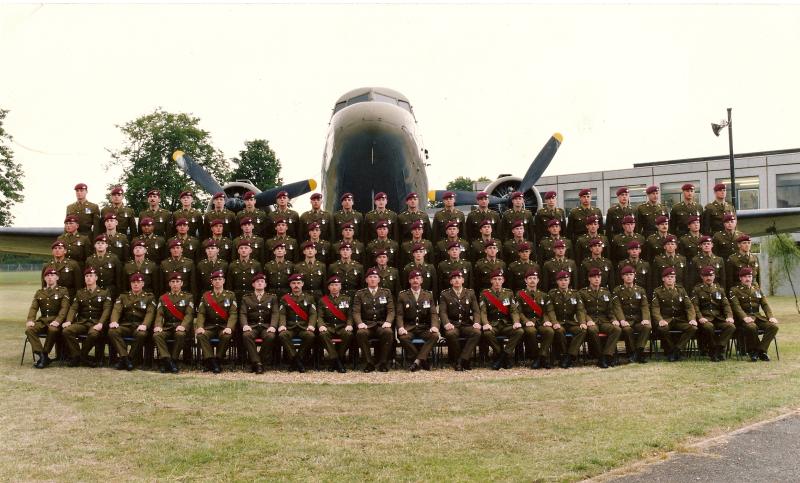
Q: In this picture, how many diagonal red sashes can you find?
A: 6